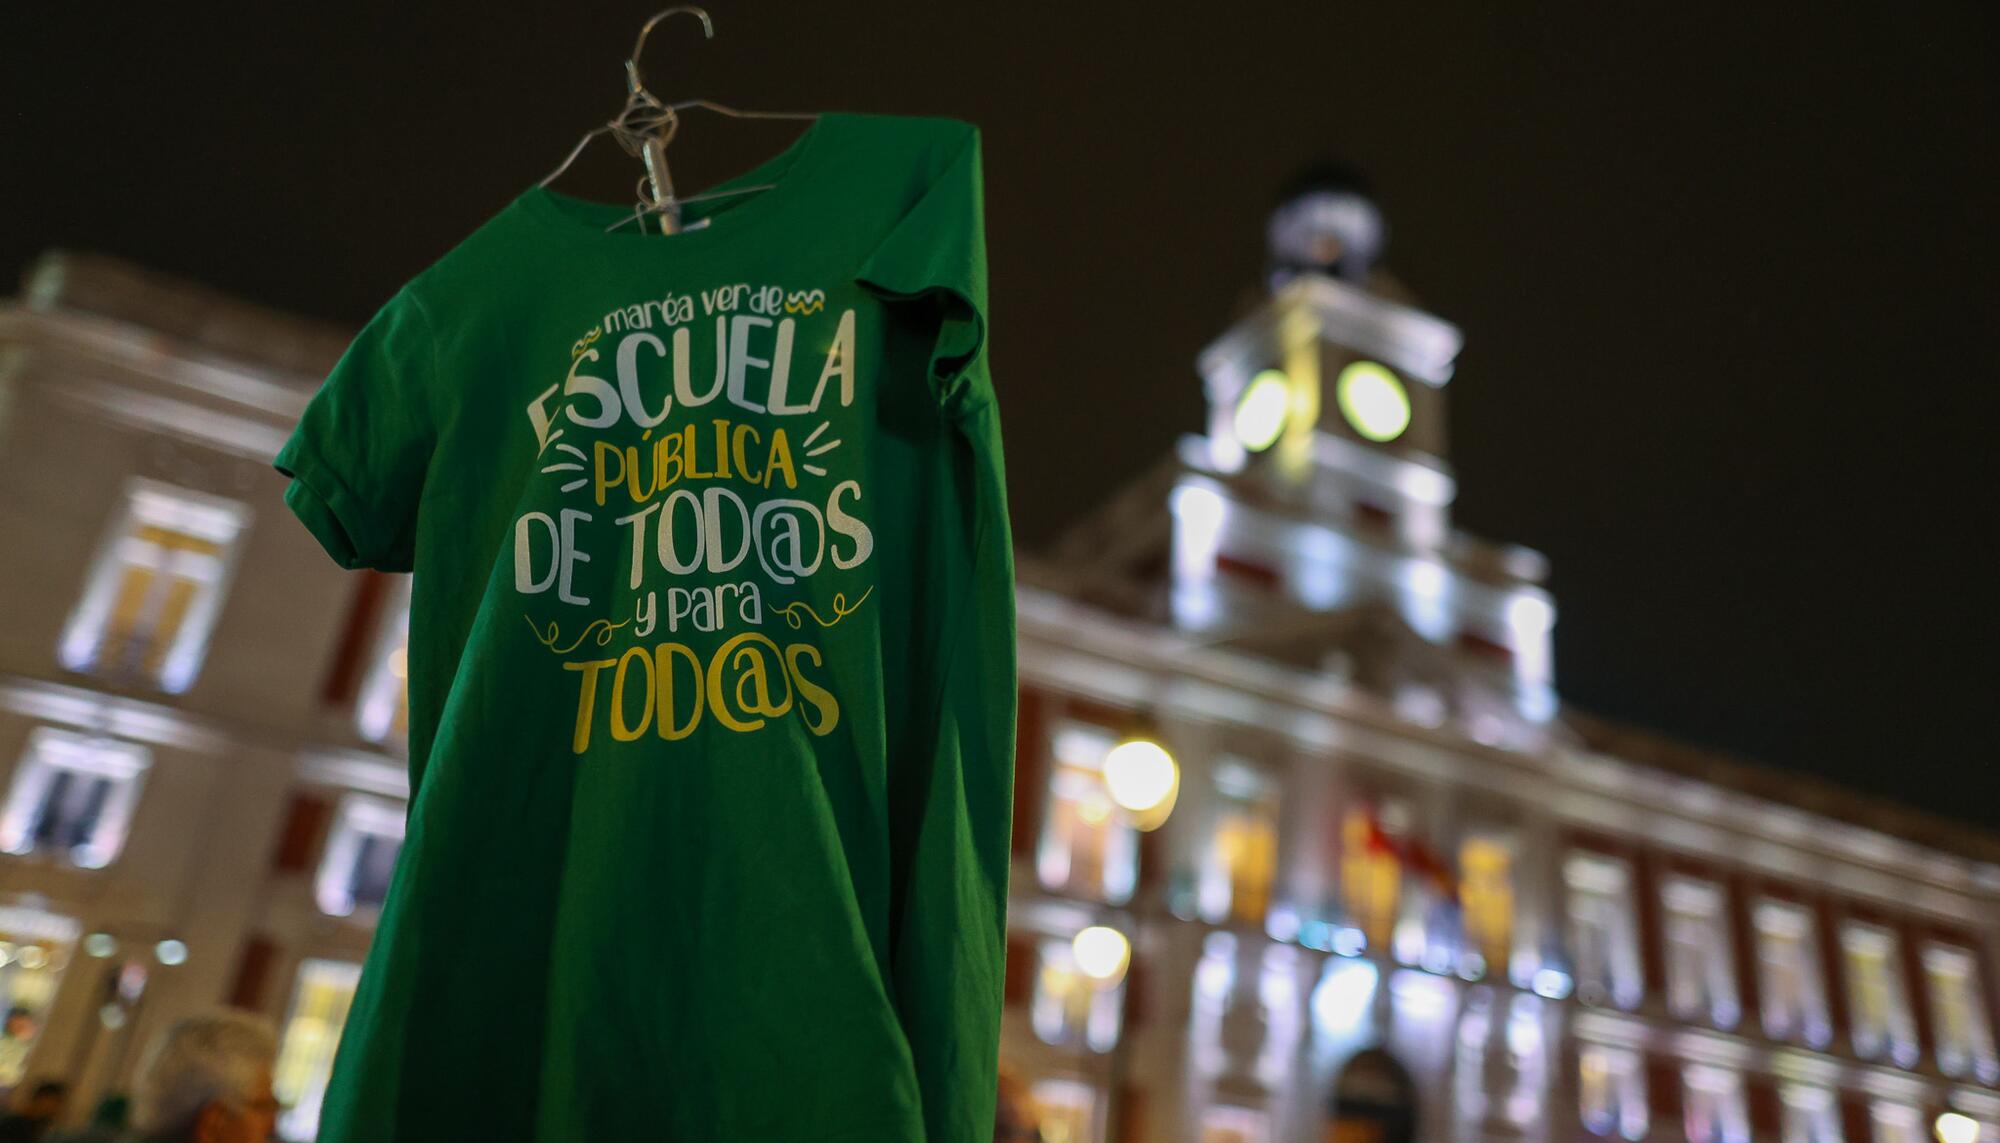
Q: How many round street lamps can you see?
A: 2